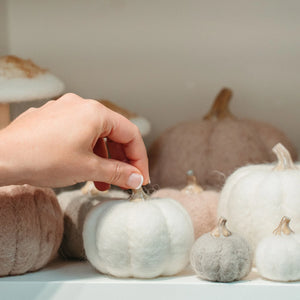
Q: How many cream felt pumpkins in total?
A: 3